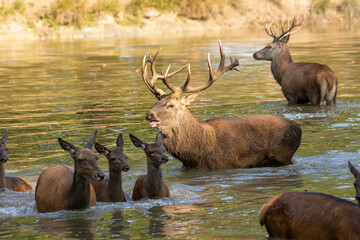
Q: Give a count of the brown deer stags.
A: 2